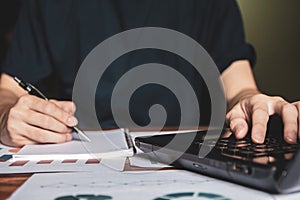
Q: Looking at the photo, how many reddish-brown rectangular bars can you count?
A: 4